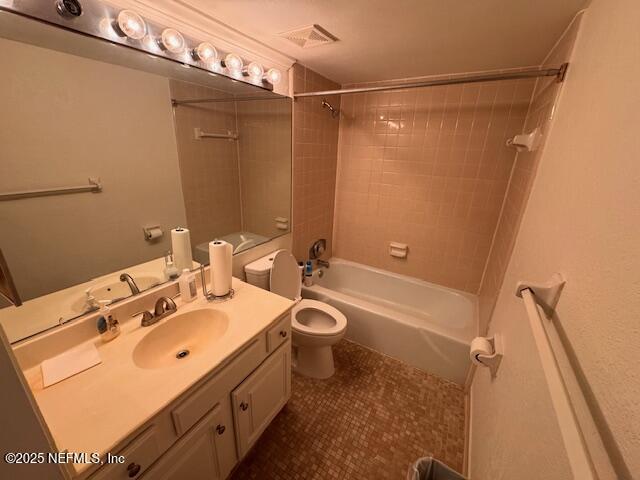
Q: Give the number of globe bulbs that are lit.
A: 6